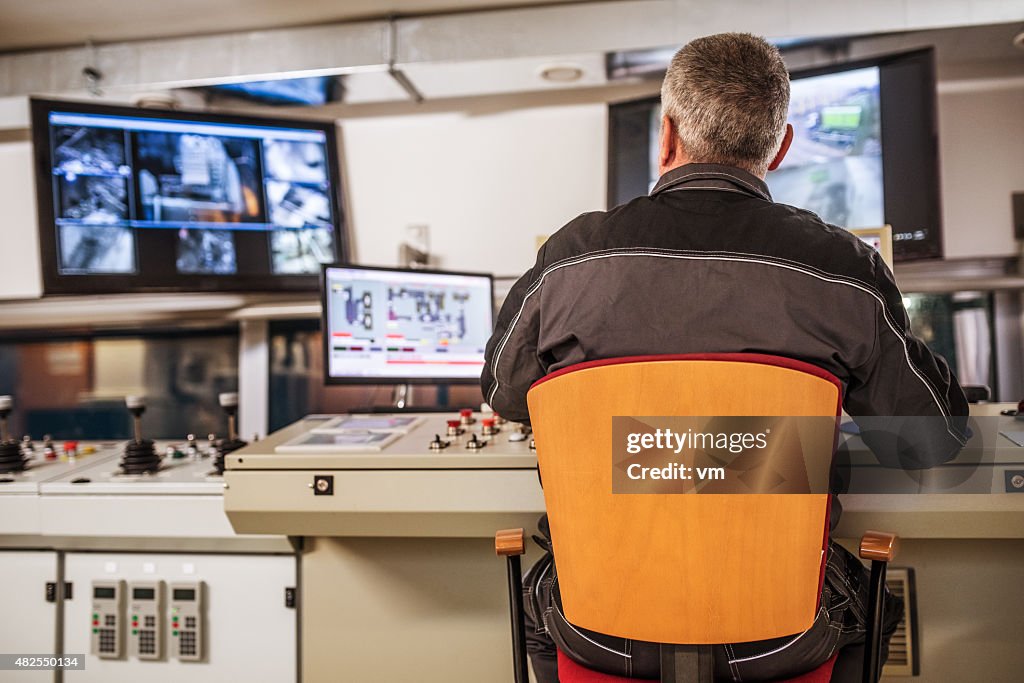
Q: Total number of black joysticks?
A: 3